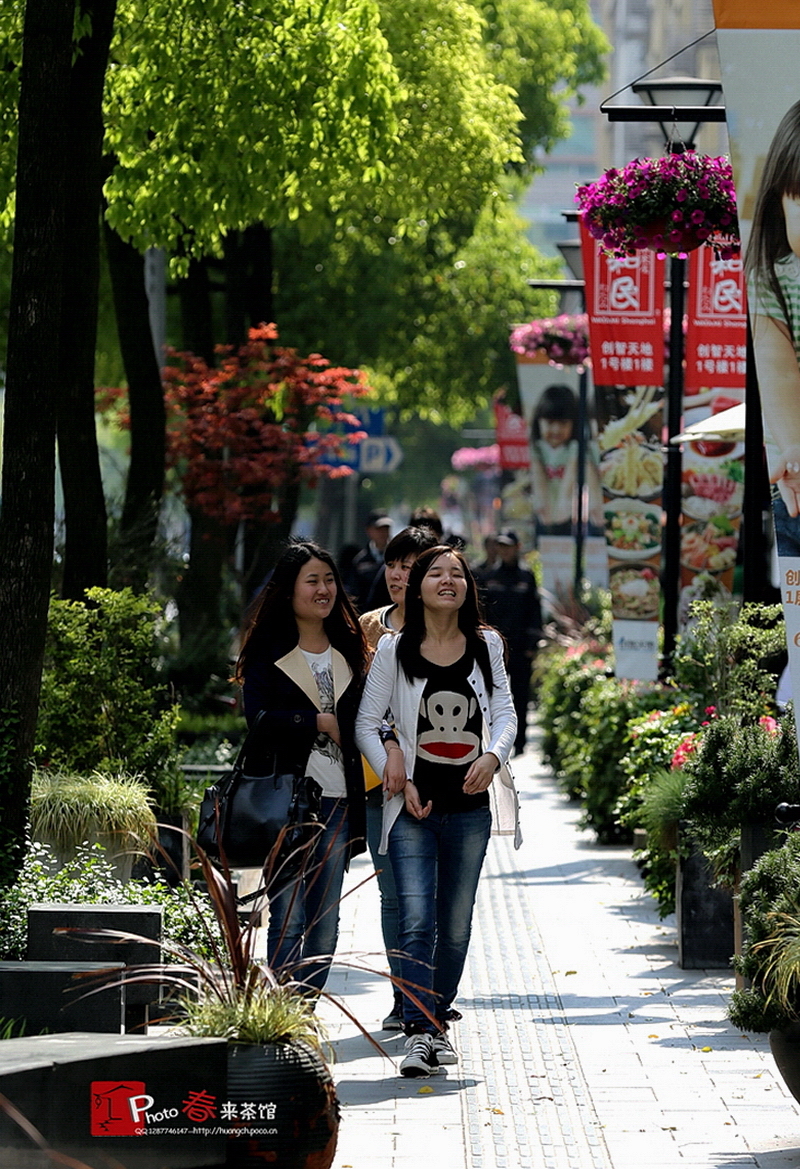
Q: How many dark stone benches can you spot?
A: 3